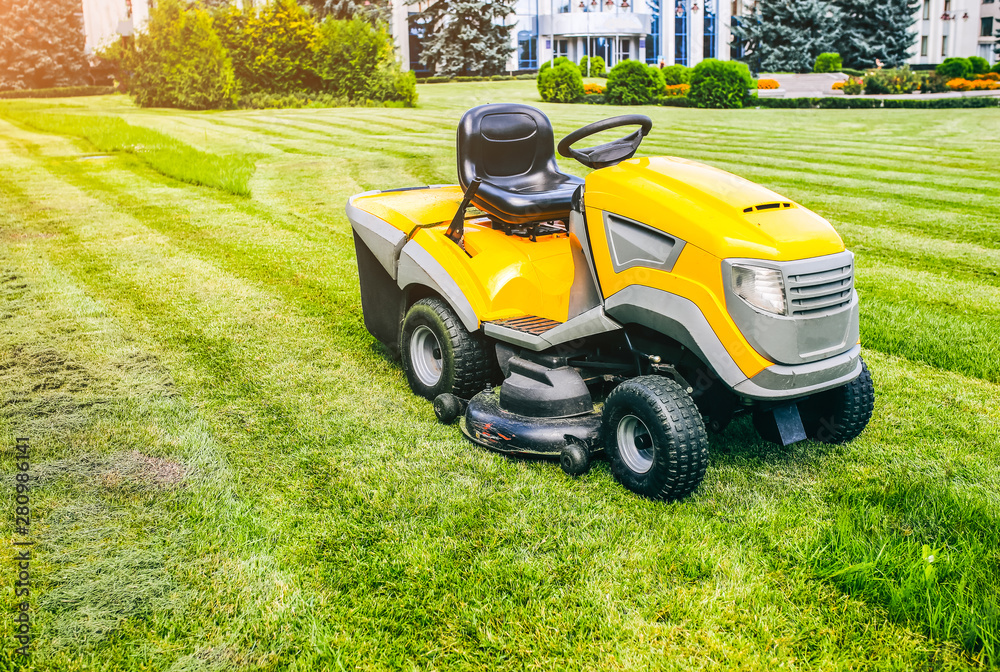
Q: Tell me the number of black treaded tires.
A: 3